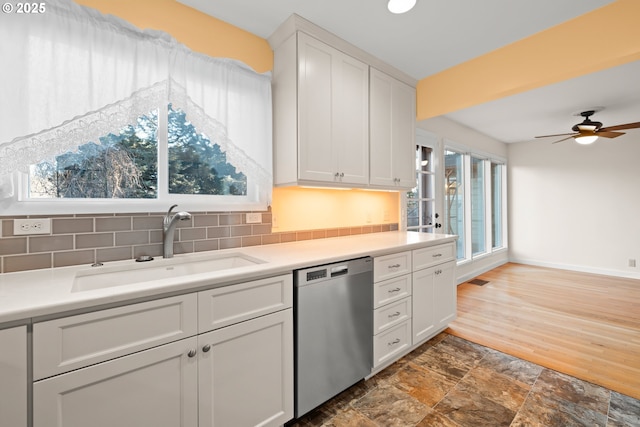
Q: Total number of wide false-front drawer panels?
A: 2